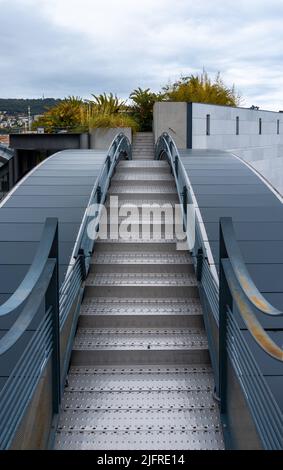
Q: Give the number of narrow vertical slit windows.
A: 4